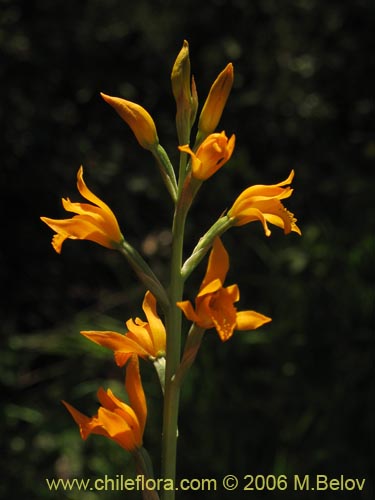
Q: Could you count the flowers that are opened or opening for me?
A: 6